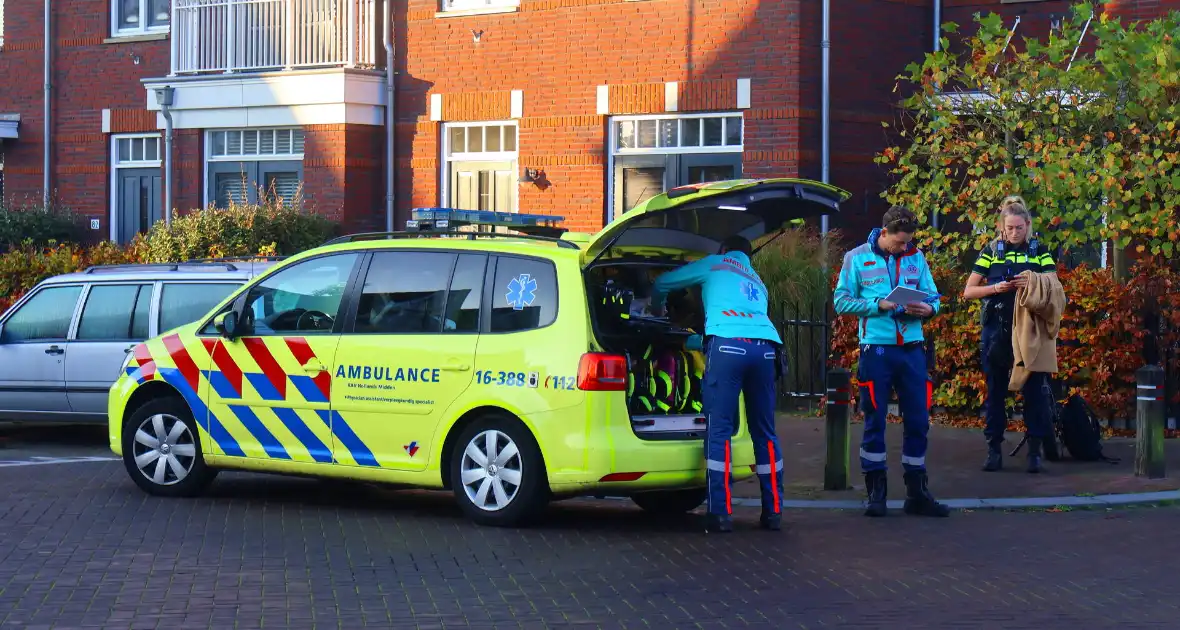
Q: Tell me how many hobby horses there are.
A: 0